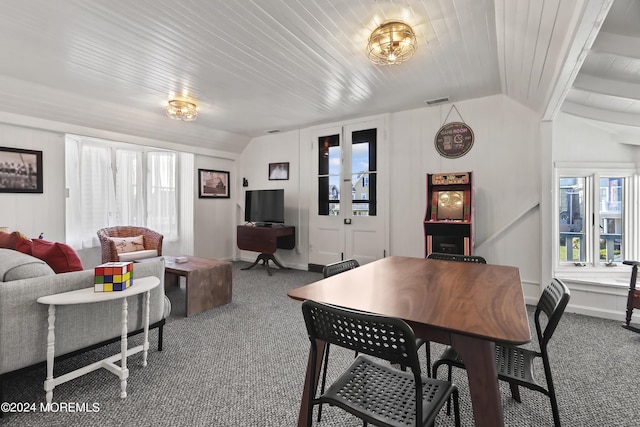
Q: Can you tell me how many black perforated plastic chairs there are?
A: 4